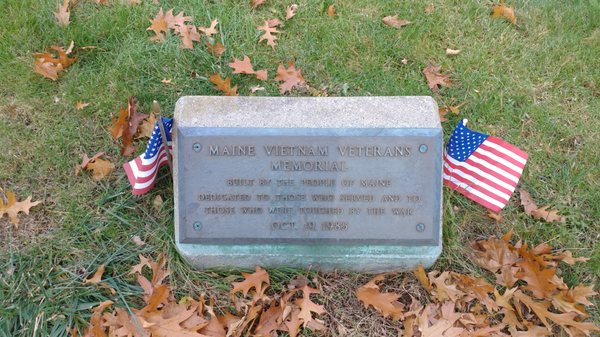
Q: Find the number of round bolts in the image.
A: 4